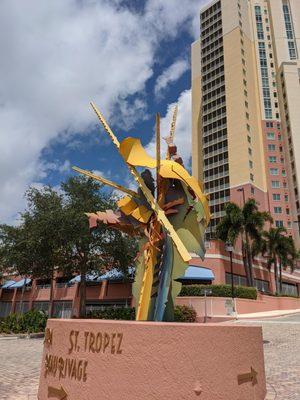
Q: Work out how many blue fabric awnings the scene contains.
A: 5